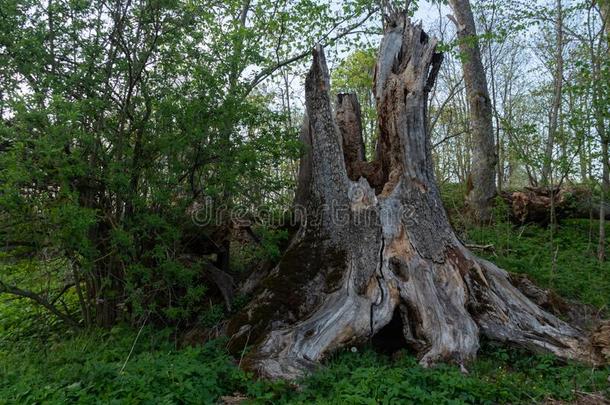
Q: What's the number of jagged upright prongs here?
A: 3